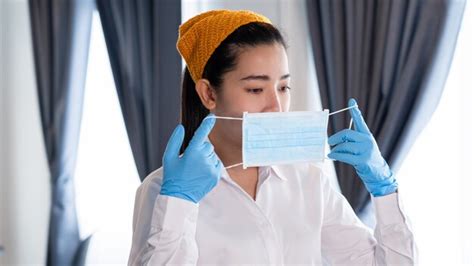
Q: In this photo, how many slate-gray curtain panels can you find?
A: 3